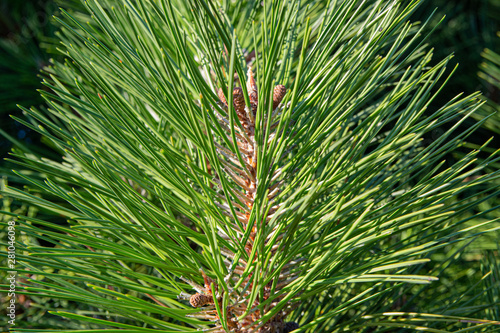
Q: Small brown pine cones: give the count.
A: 4